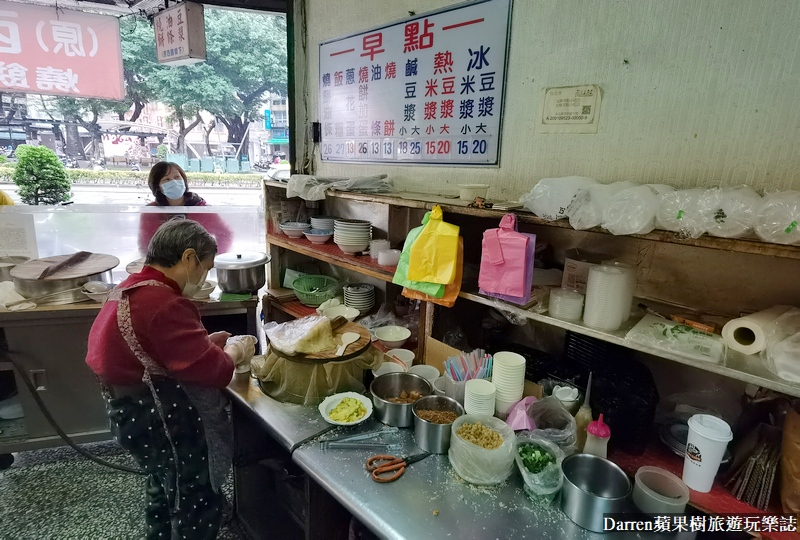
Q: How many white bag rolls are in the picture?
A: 1